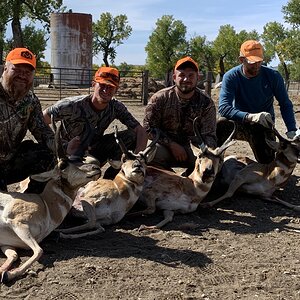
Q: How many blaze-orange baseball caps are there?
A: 4